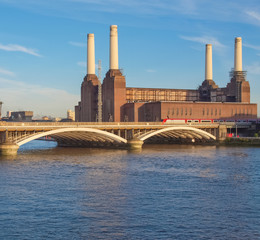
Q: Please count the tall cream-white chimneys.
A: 4